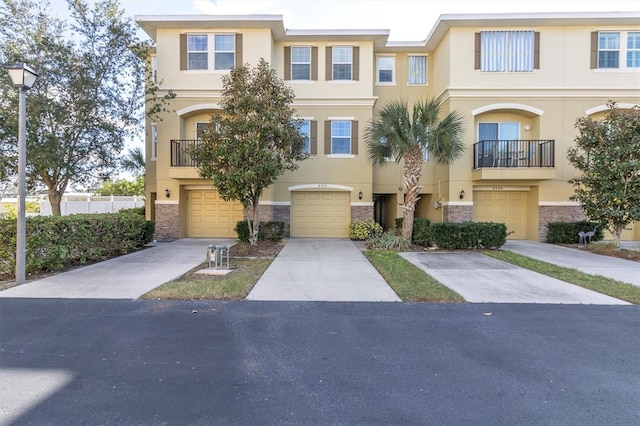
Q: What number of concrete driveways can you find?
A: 4